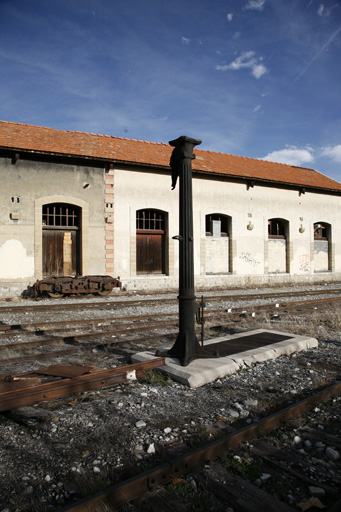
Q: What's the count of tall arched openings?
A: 5